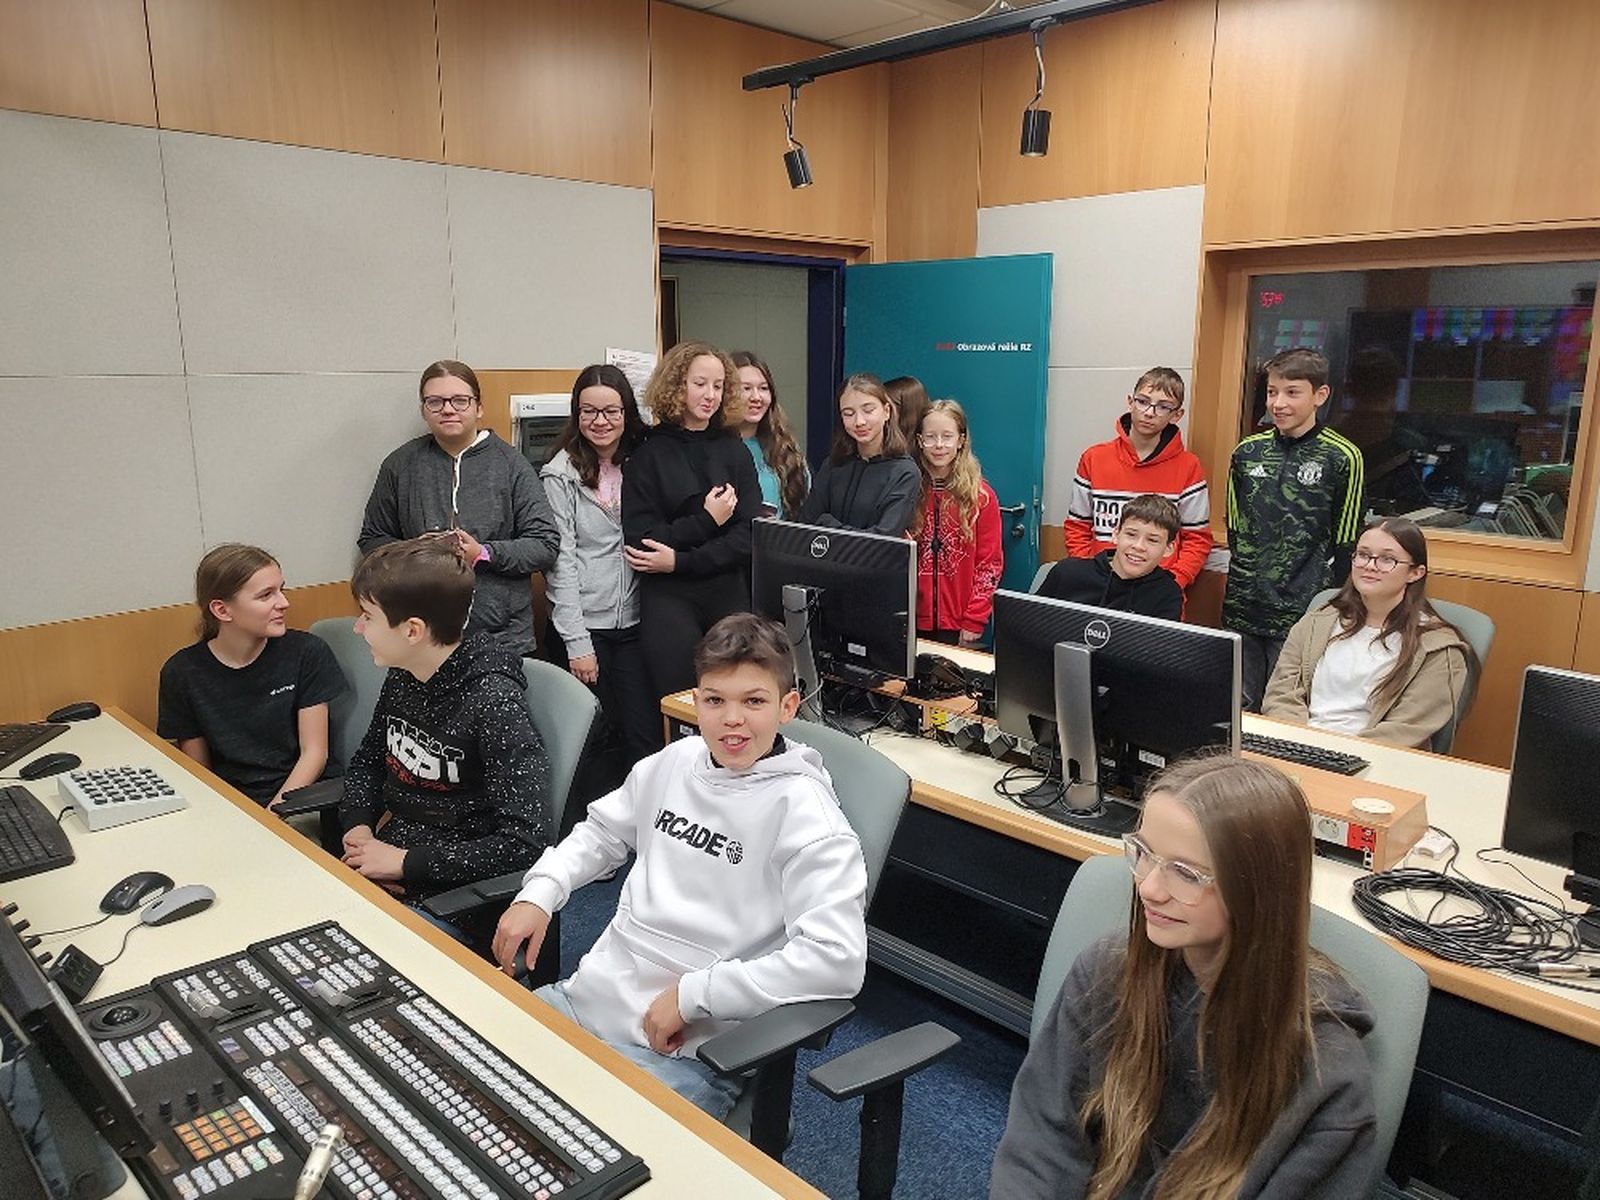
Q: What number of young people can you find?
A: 15